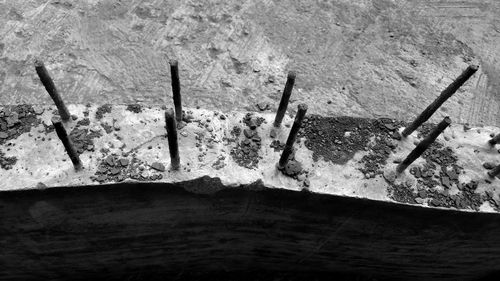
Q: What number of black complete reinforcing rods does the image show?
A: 8